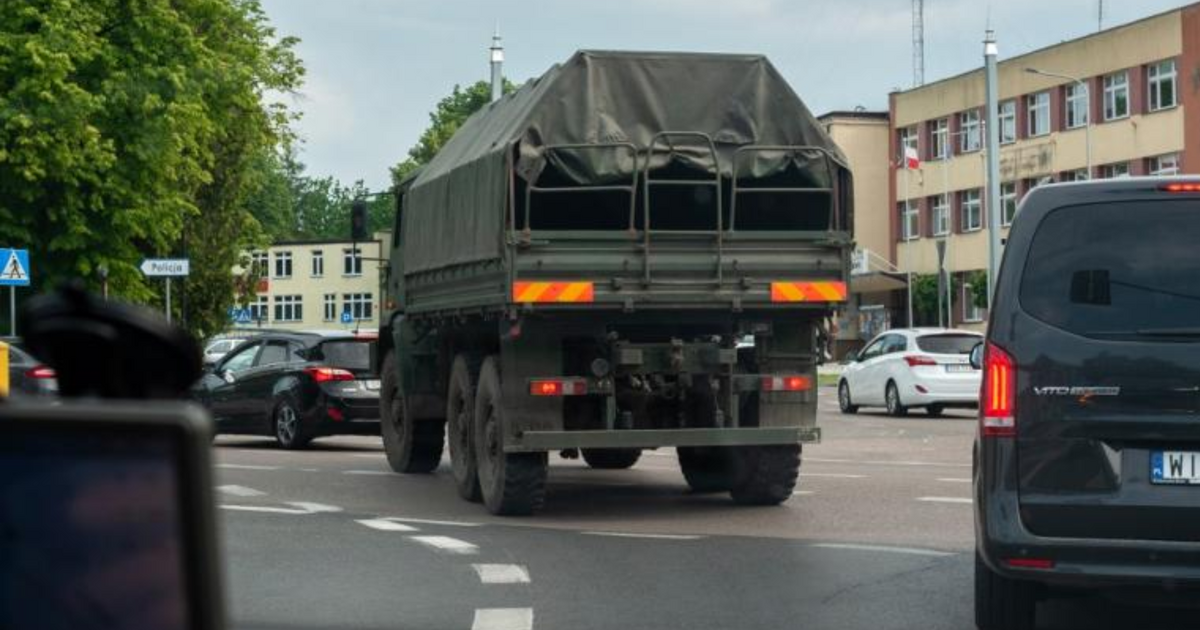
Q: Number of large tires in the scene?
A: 6